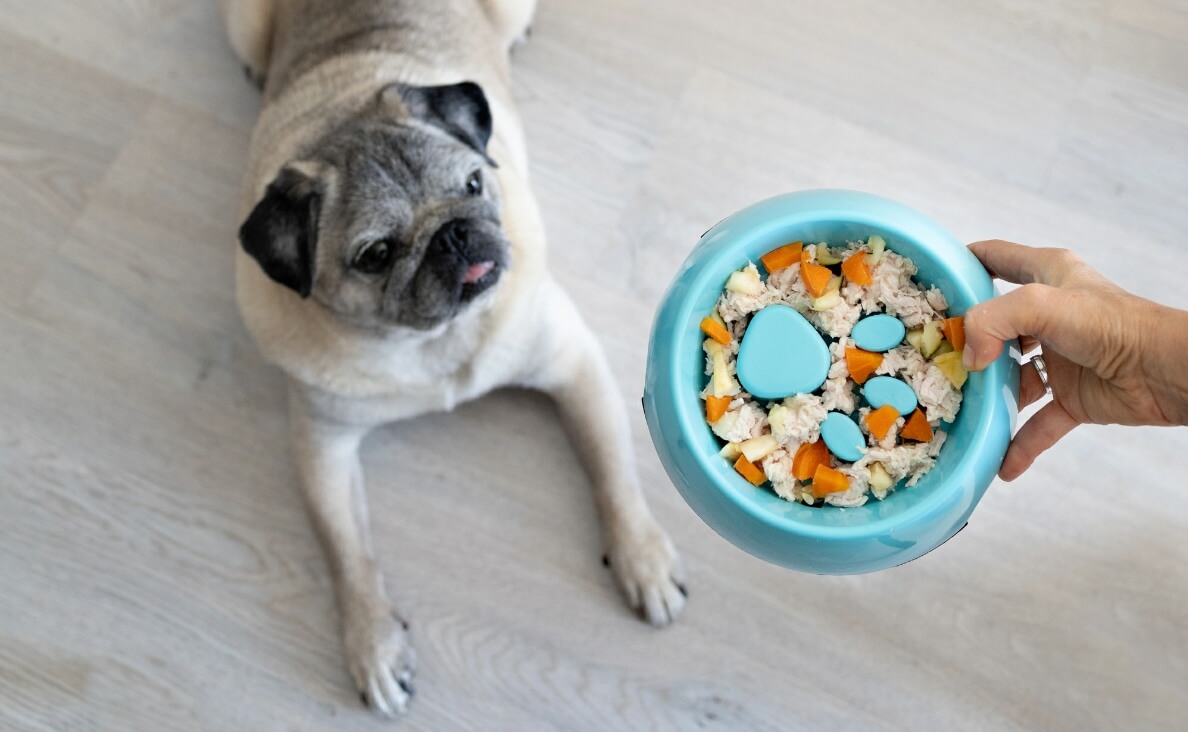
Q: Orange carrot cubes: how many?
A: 12